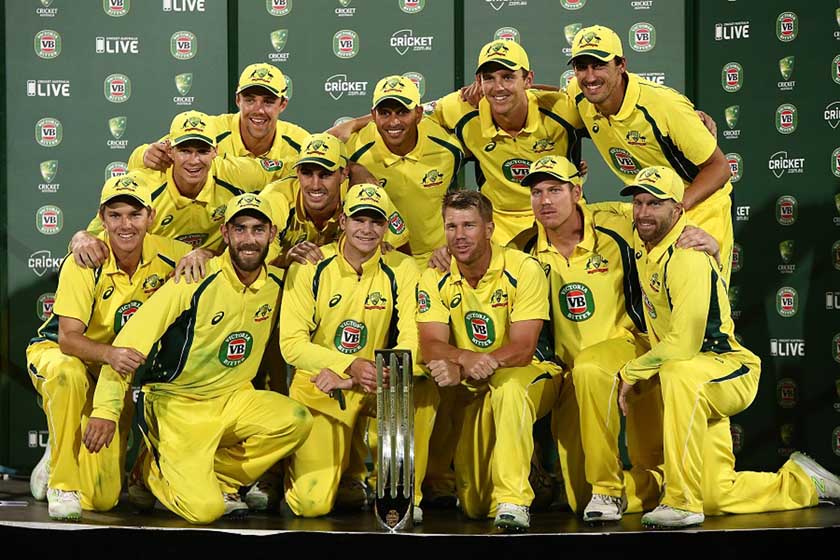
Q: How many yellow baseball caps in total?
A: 11